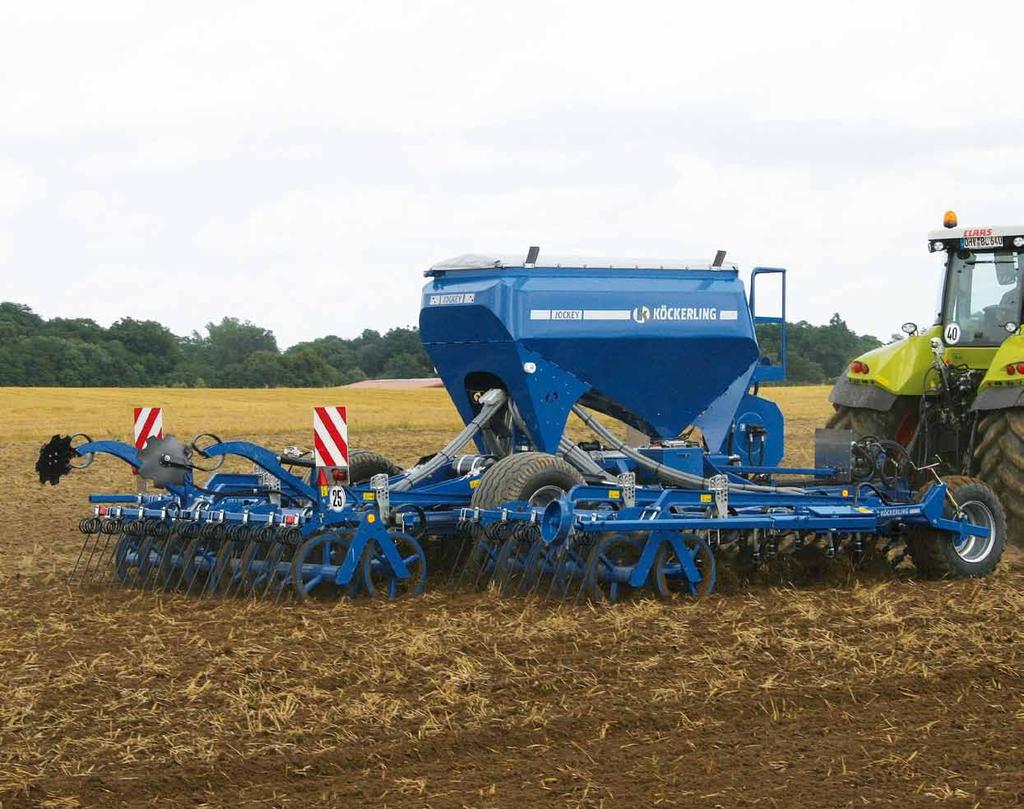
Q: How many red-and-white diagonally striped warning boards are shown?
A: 2